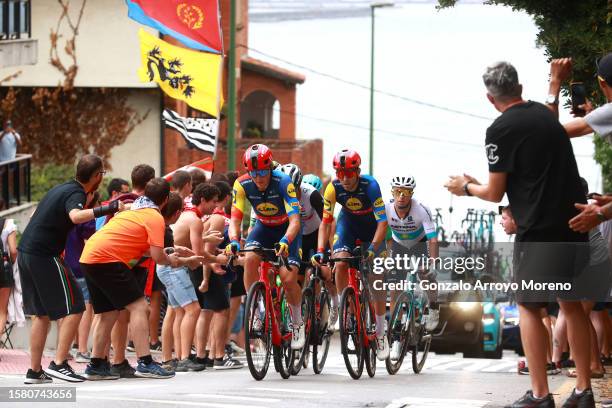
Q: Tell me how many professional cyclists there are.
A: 5